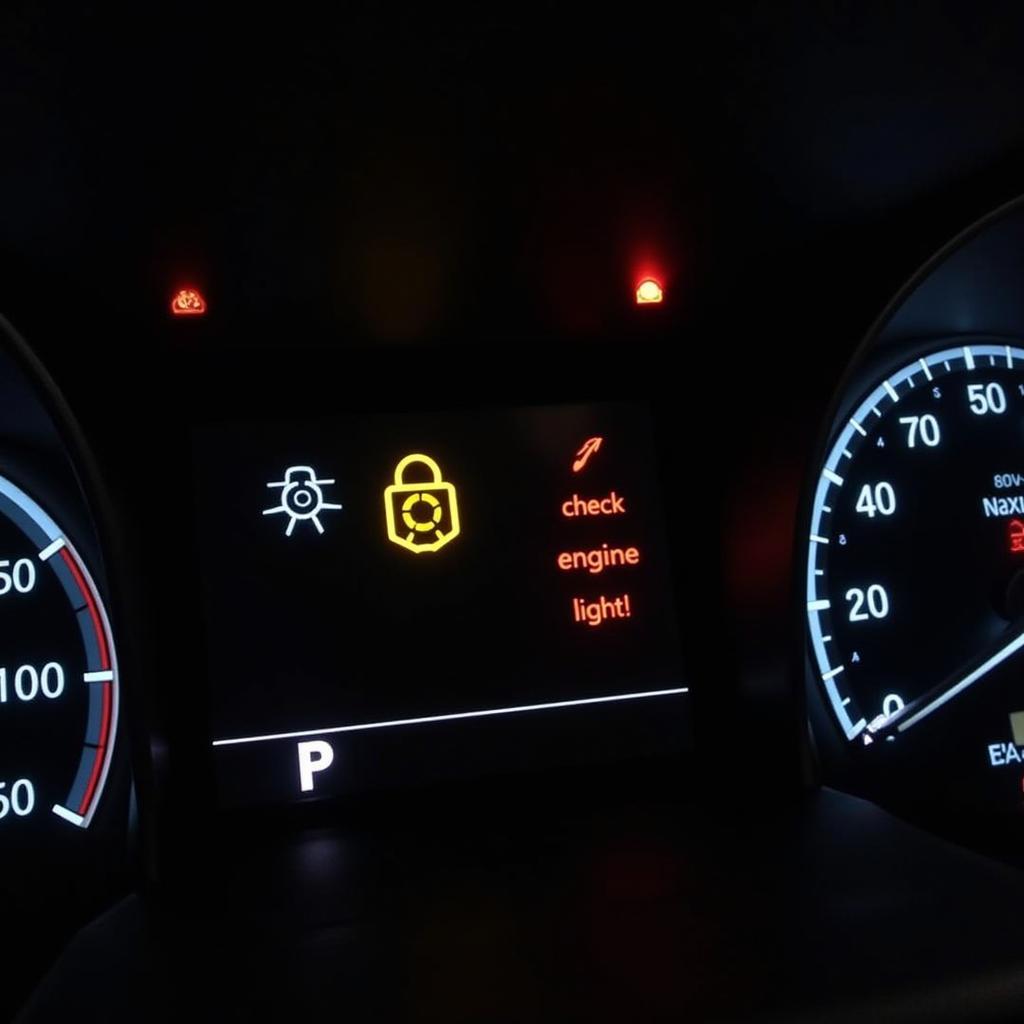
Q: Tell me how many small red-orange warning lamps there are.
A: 2